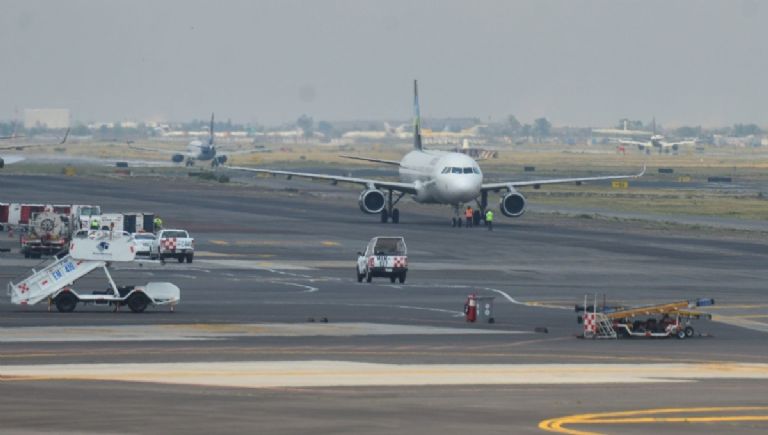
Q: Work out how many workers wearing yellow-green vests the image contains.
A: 3